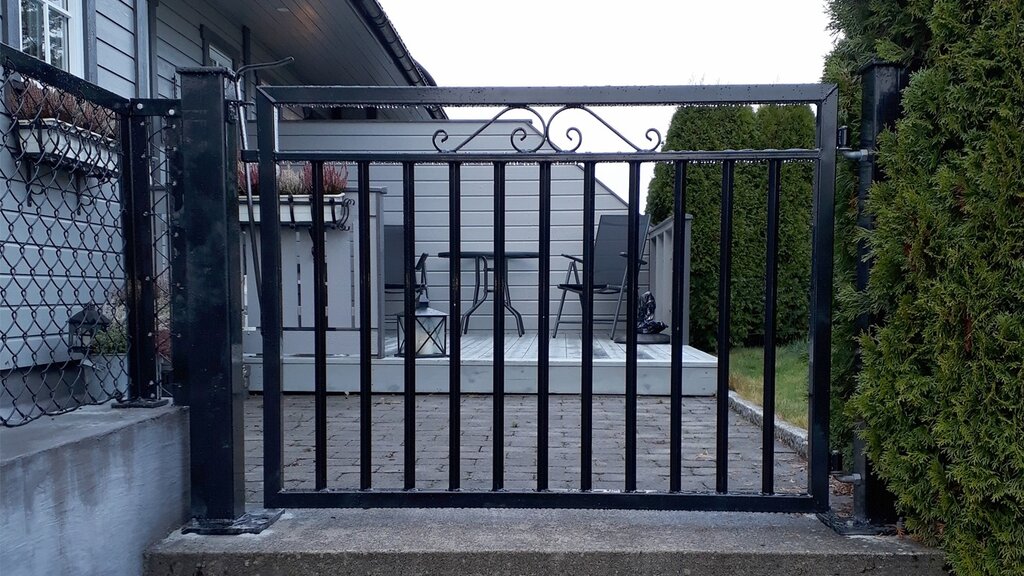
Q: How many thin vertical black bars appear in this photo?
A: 11